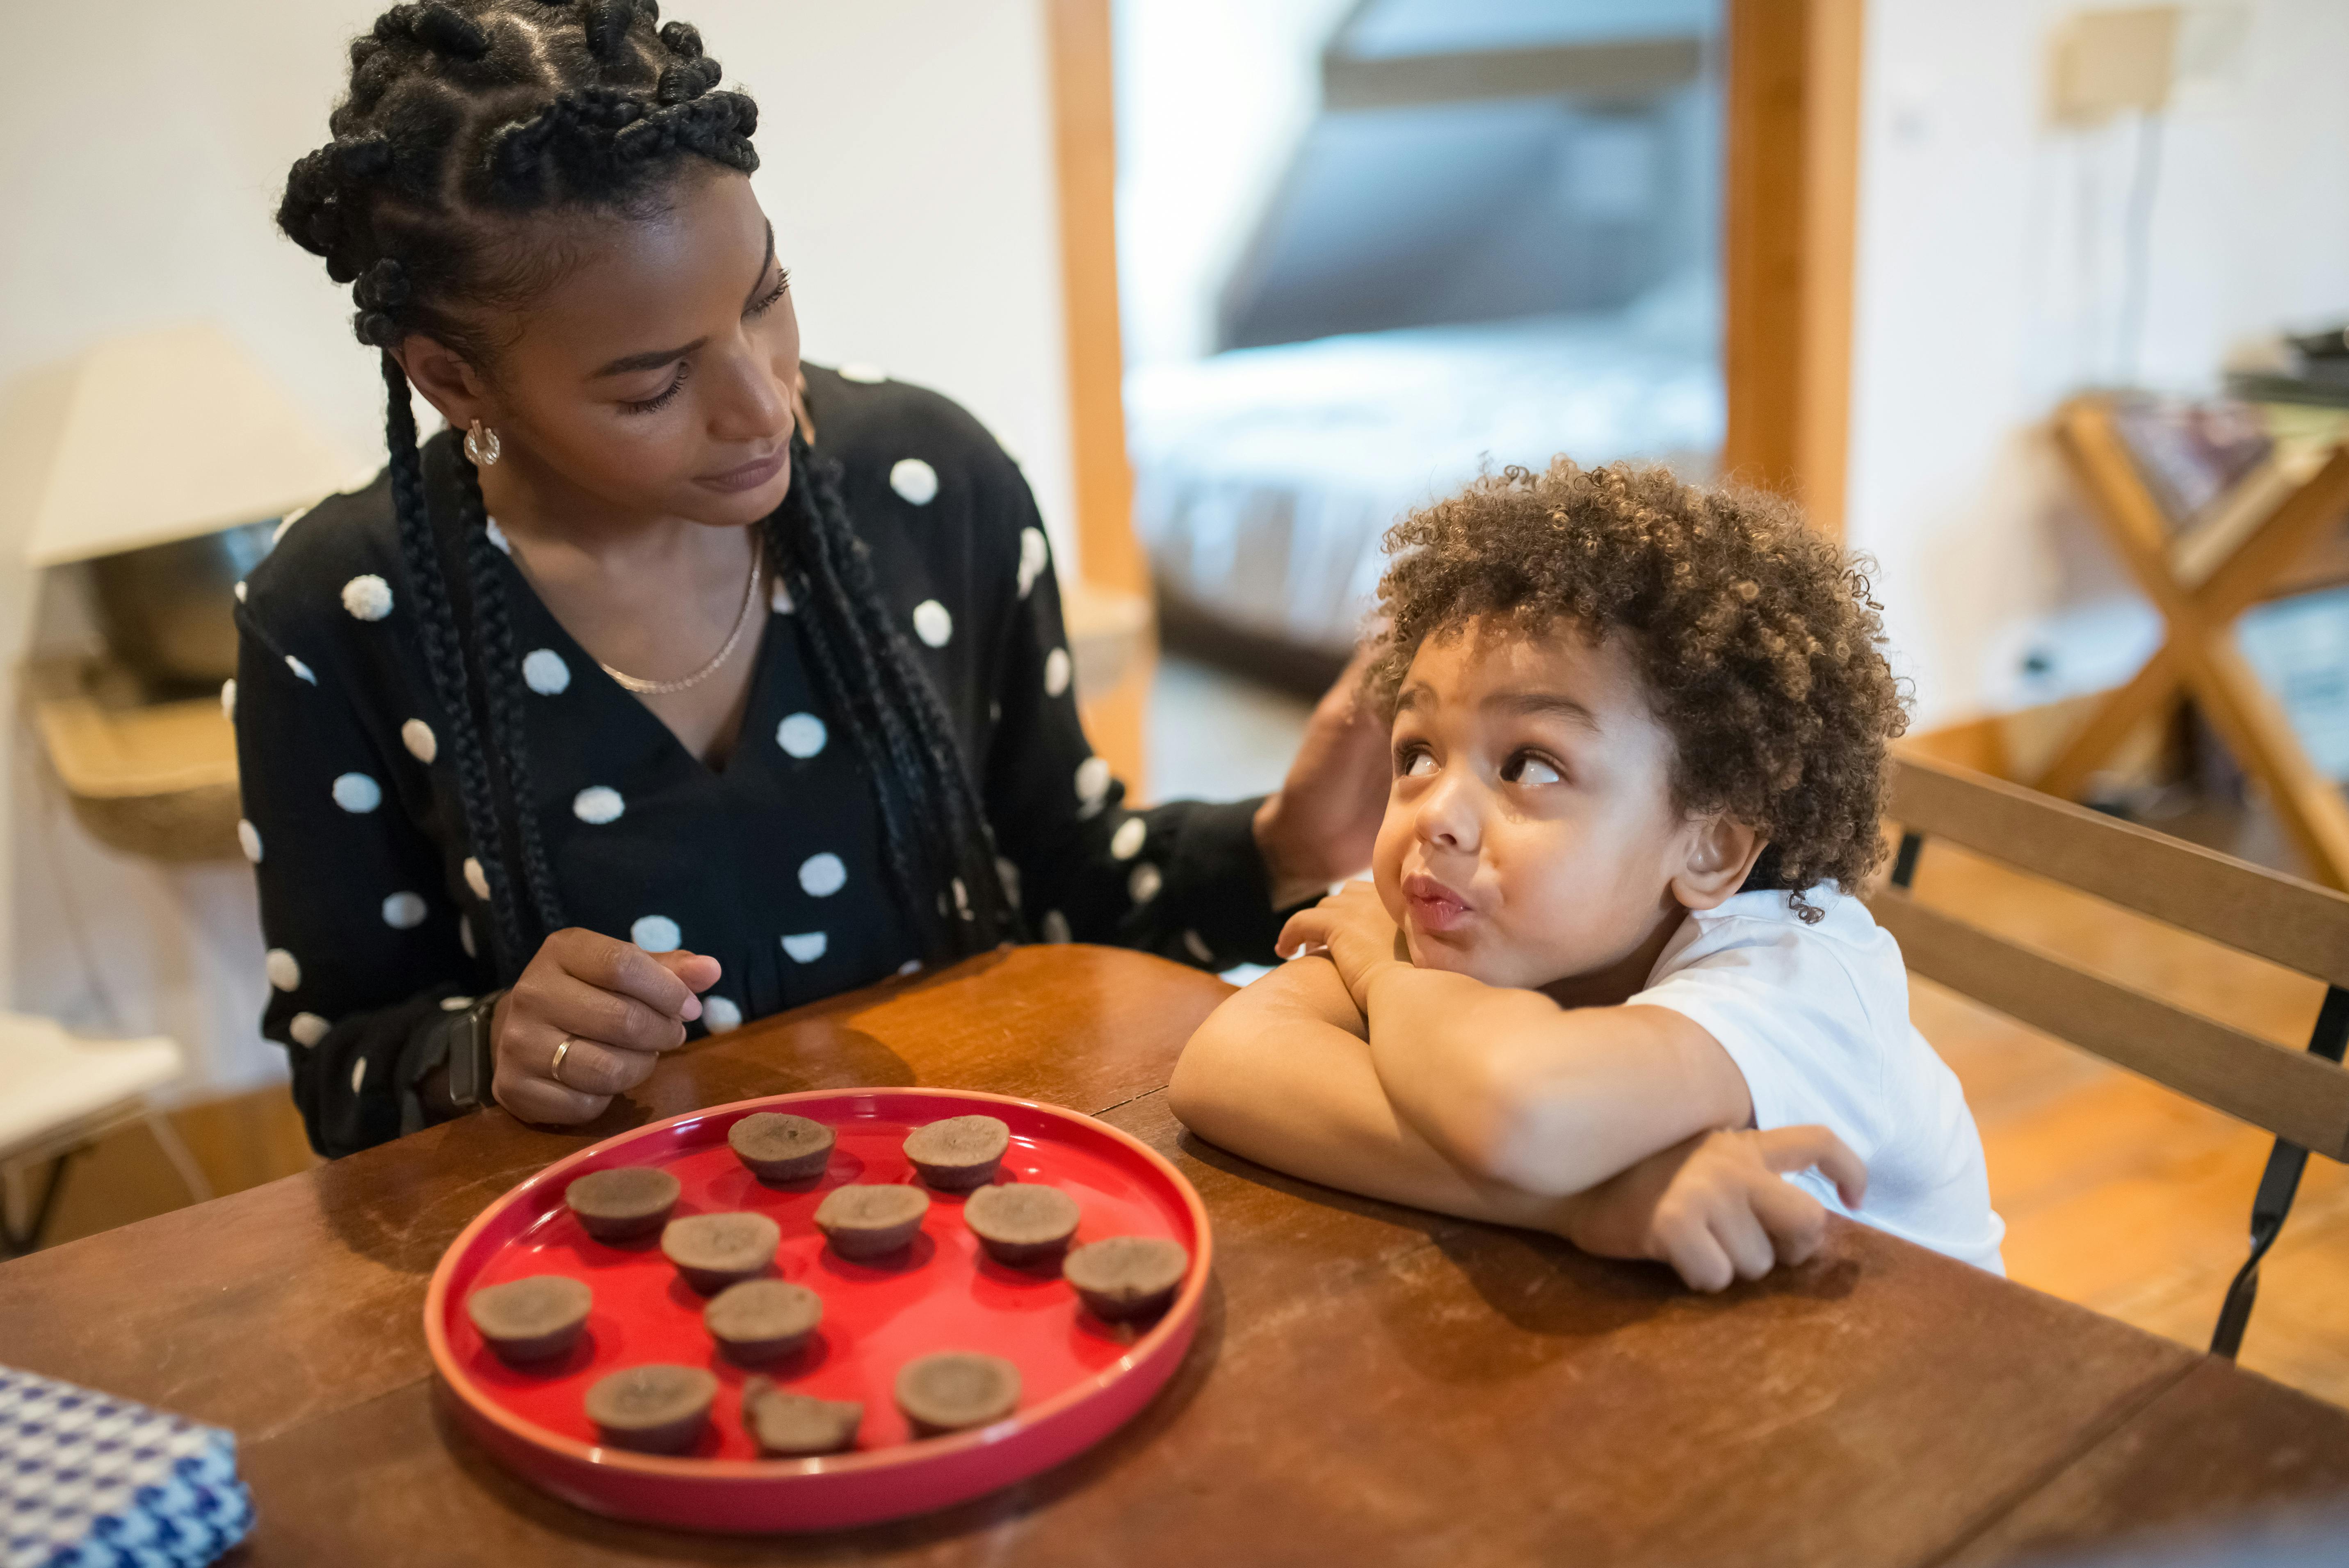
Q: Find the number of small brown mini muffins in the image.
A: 12